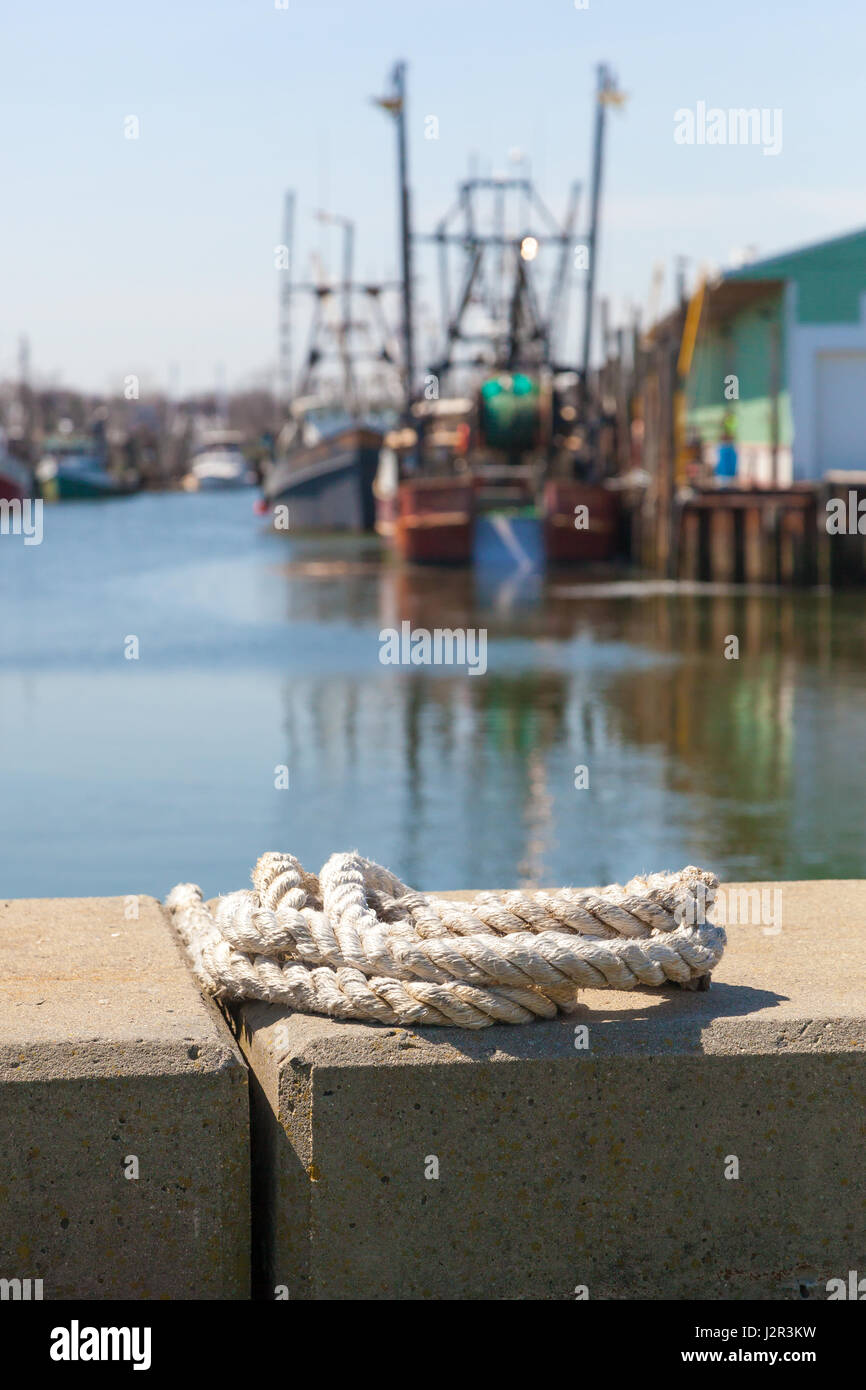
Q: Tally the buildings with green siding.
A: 1